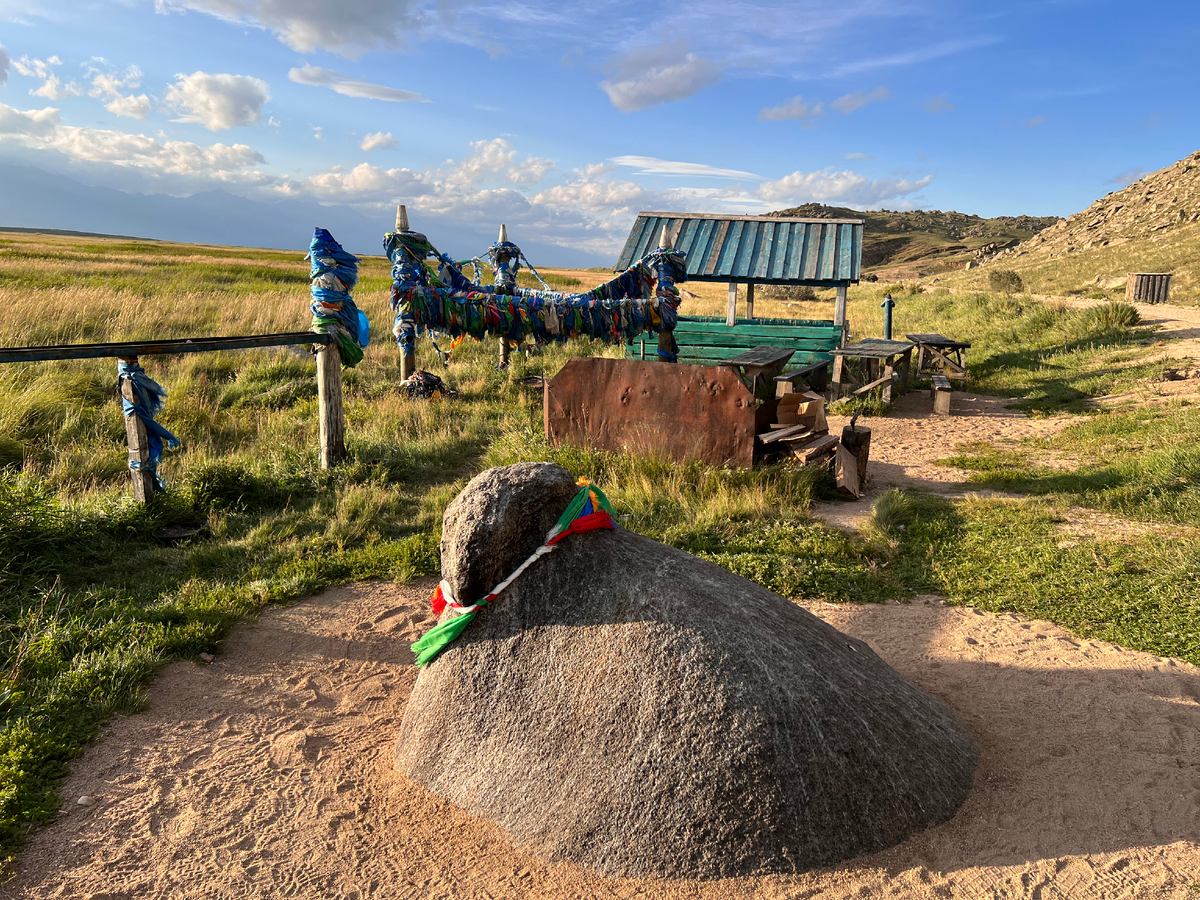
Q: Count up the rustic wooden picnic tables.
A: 3